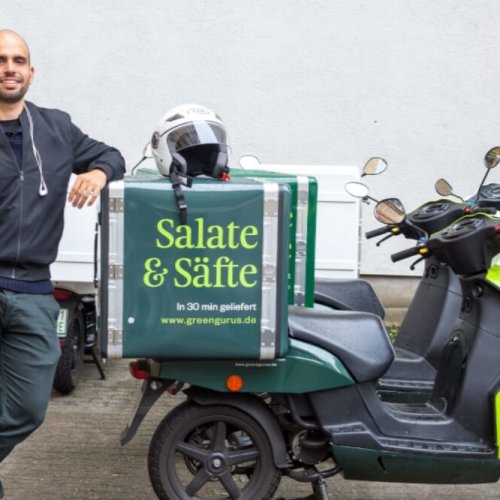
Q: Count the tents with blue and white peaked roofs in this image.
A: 0